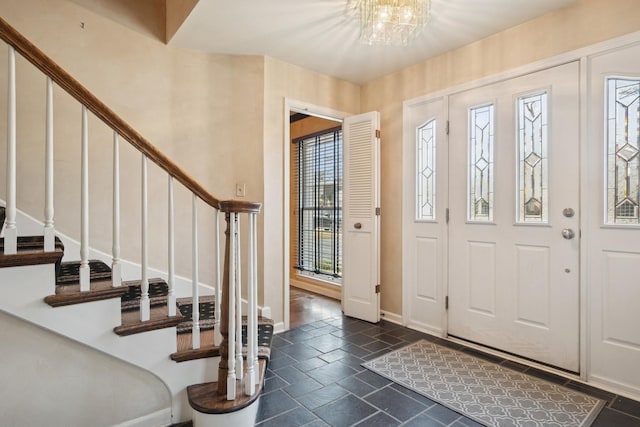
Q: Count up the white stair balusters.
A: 12